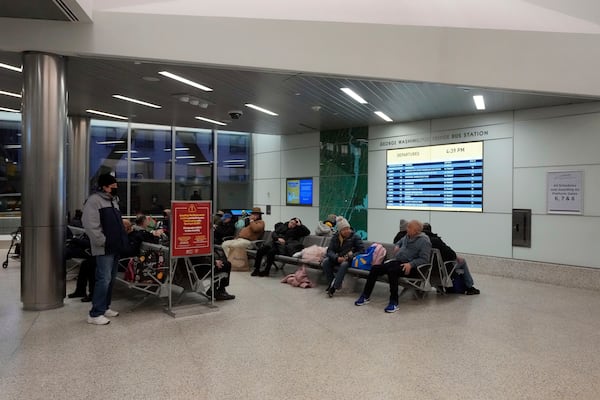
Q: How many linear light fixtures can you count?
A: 11